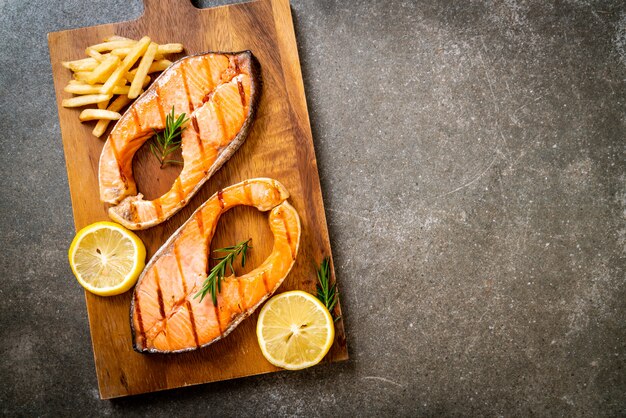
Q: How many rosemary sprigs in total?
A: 3